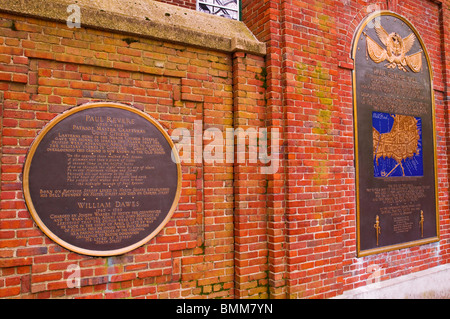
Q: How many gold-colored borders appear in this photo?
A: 2